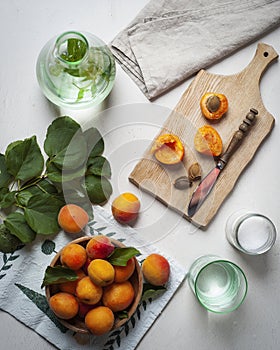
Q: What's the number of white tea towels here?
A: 1